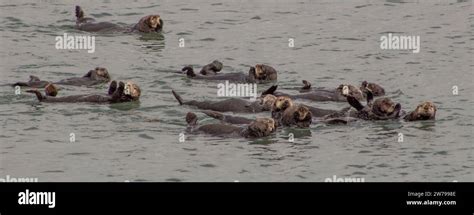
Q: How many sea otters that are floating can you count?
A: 13